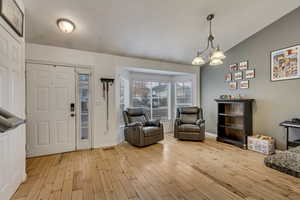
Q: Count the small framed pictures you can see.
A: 7